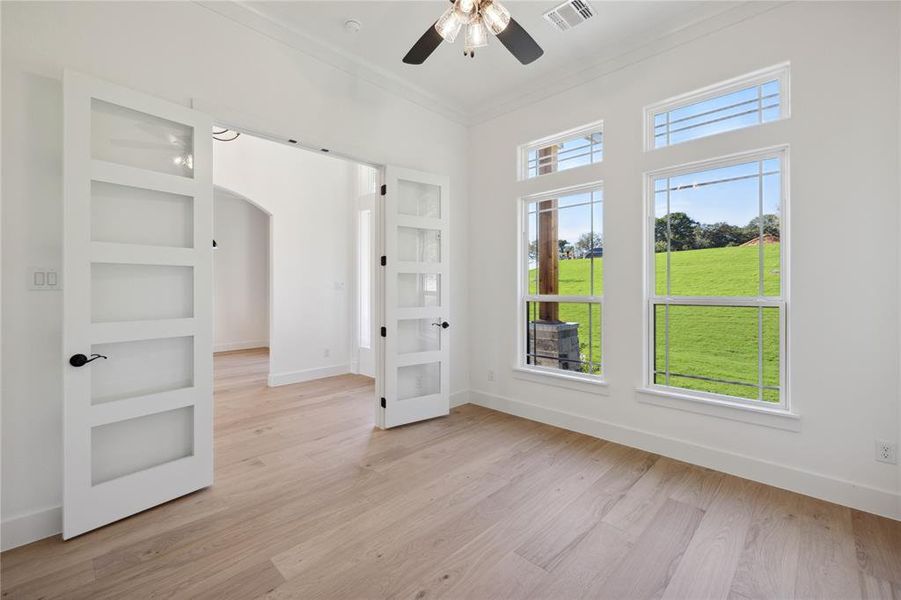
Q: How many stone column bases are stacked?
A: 1